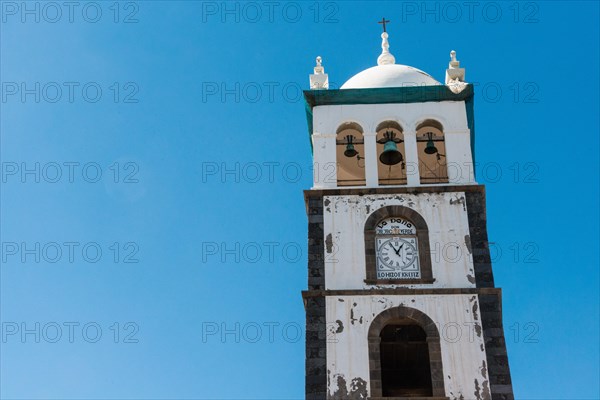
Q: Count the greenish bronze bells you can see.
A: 3